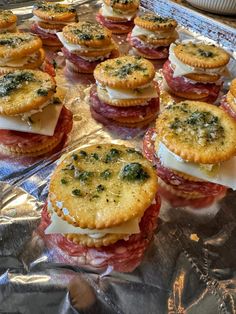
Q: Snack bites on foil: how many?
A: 12